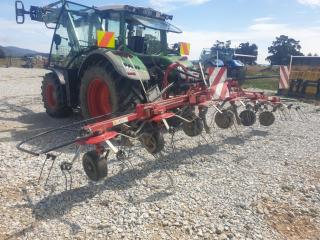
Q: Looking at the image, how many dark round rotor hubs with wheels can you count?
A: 6